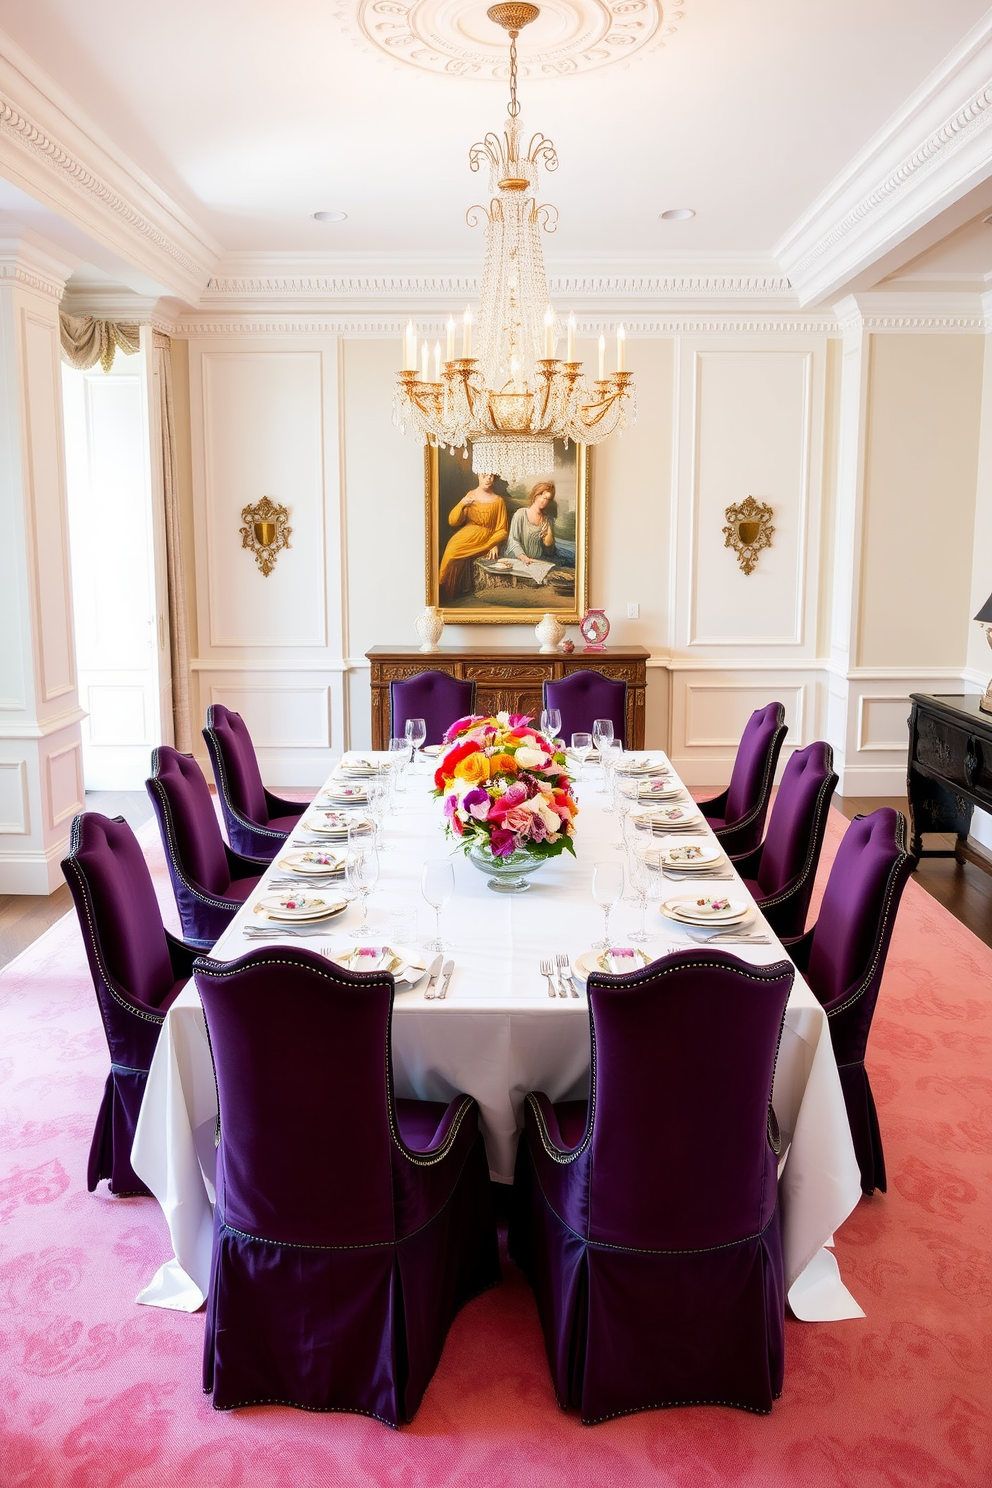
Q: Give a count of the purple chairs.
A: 10